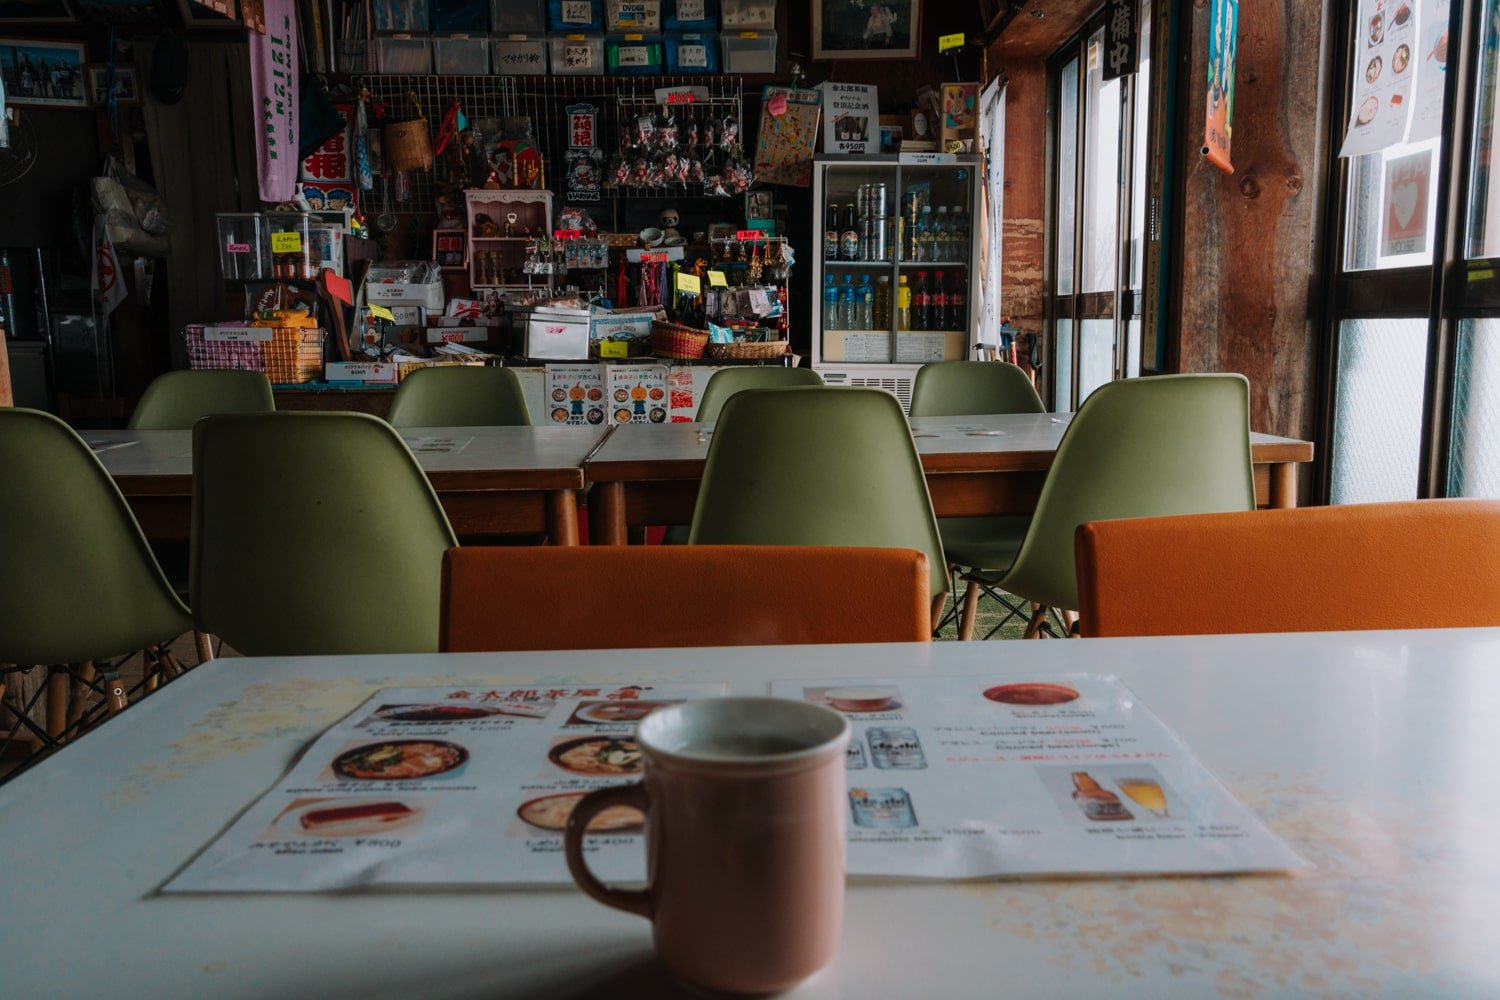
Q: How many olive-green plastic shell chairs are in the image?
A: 8